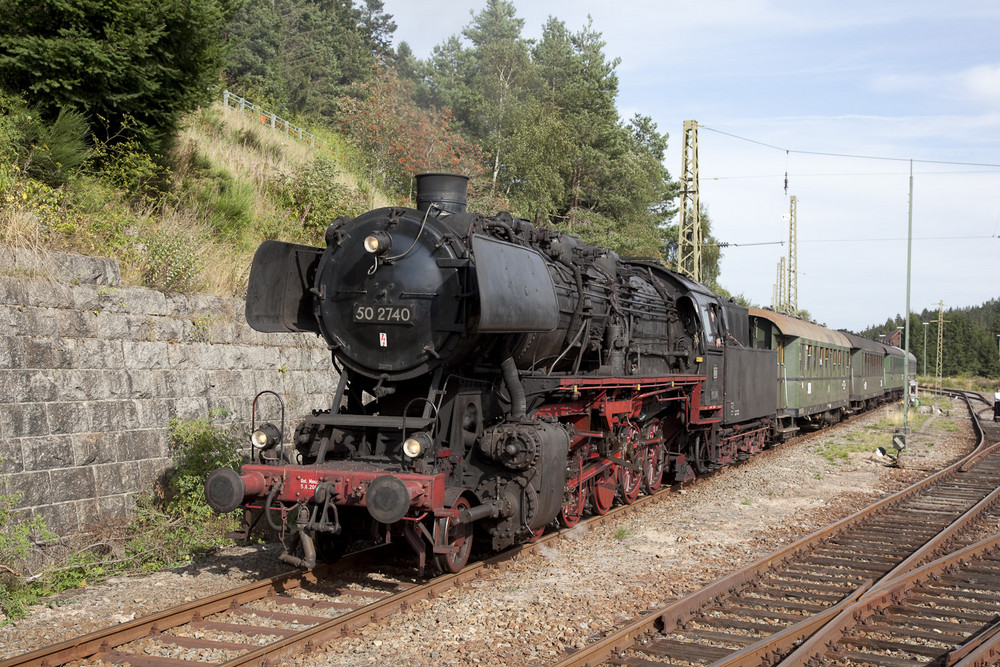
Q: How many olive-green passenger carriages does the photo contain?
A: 3